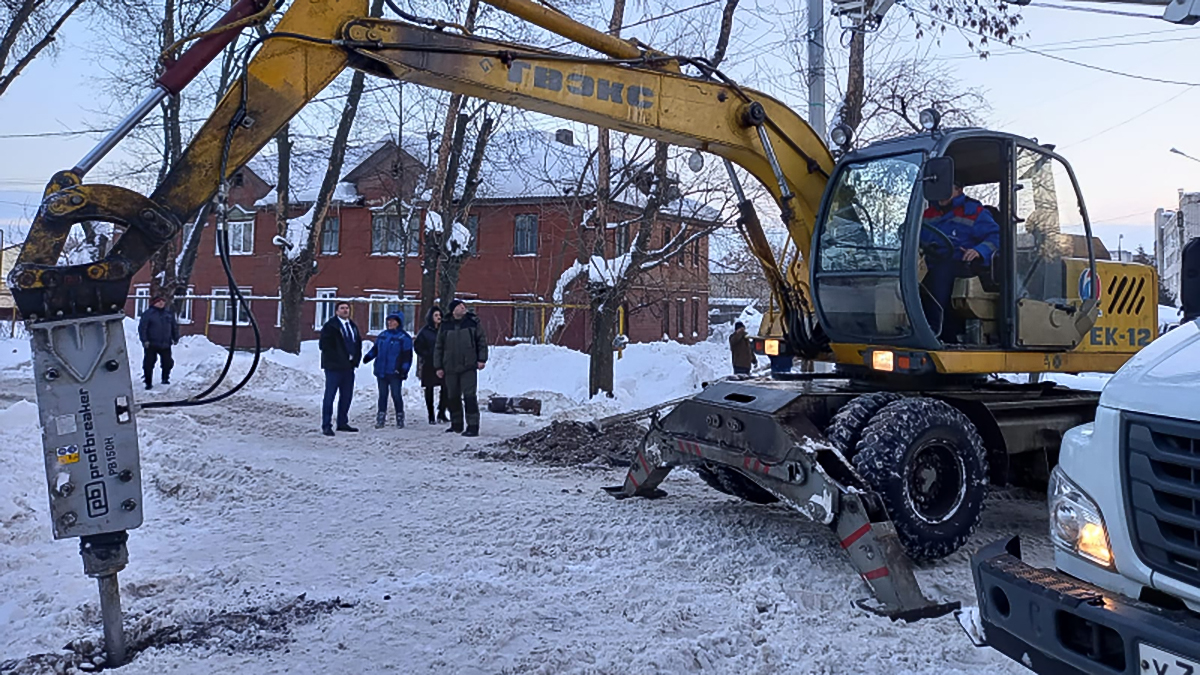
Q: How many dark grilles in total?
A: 1